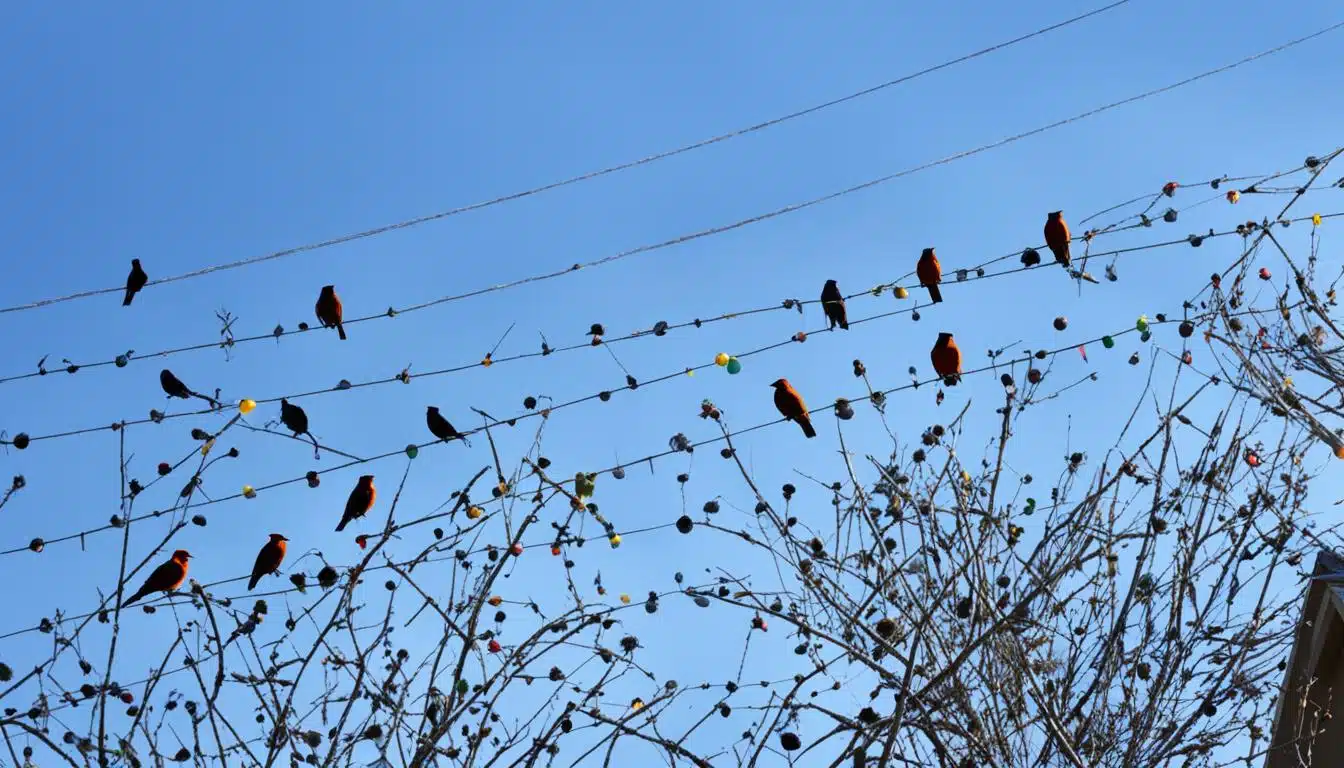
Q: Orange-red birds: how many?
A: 8